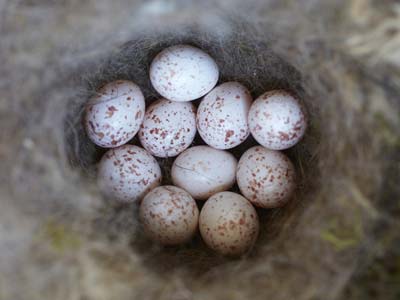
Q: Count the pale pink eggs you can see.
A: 10